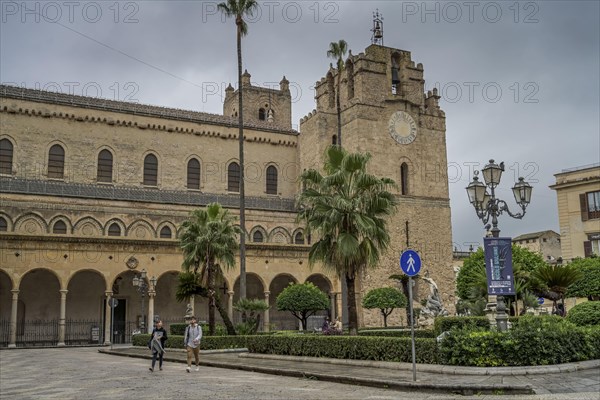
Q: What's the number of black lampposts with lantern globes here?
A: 2